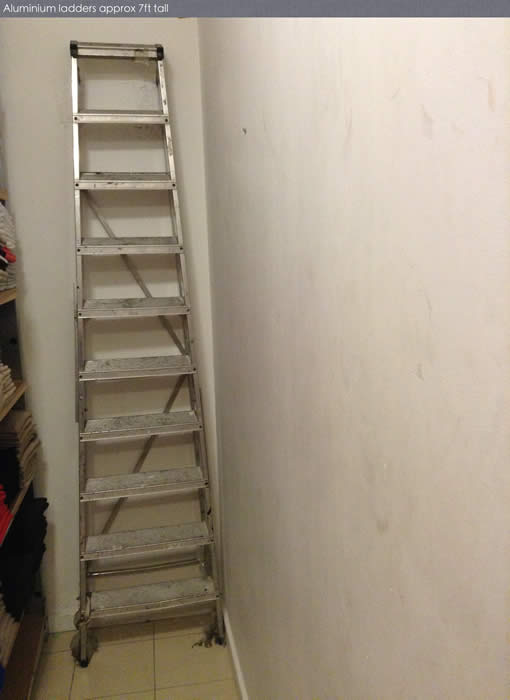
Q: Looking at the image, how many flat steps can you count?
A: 9